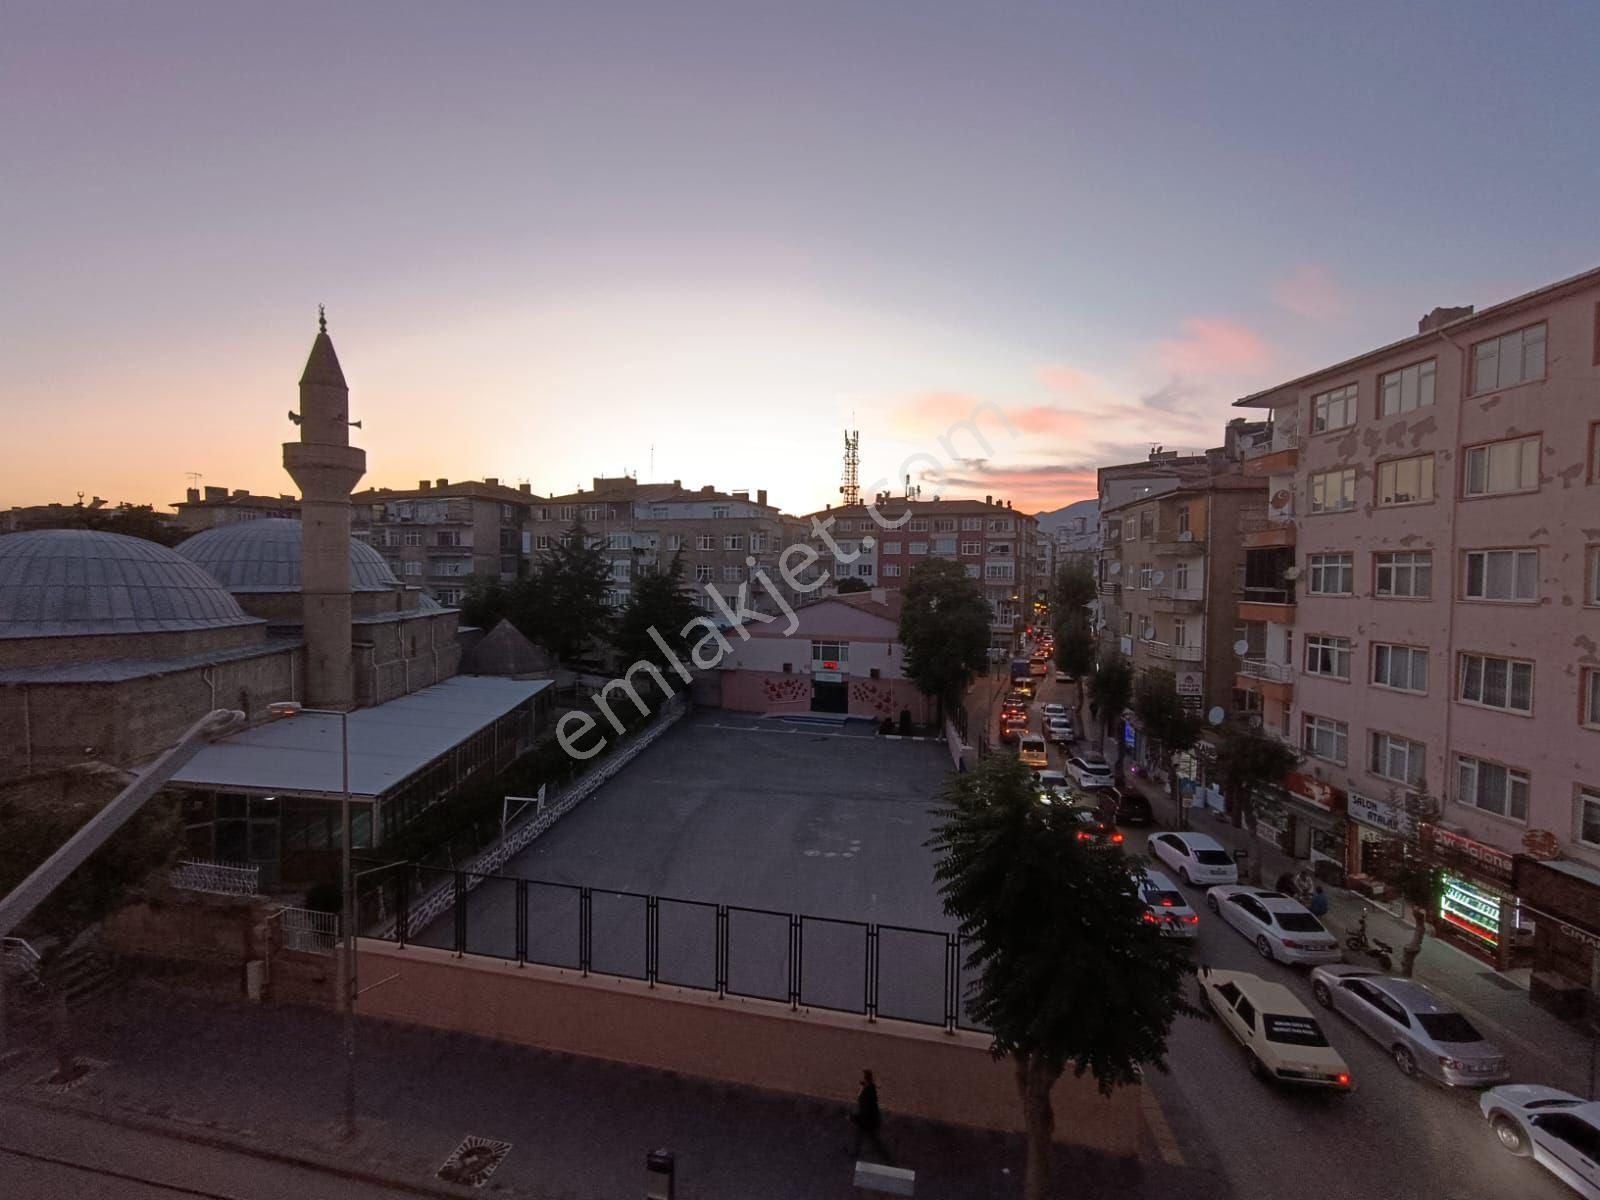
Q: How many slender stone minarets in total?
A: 1